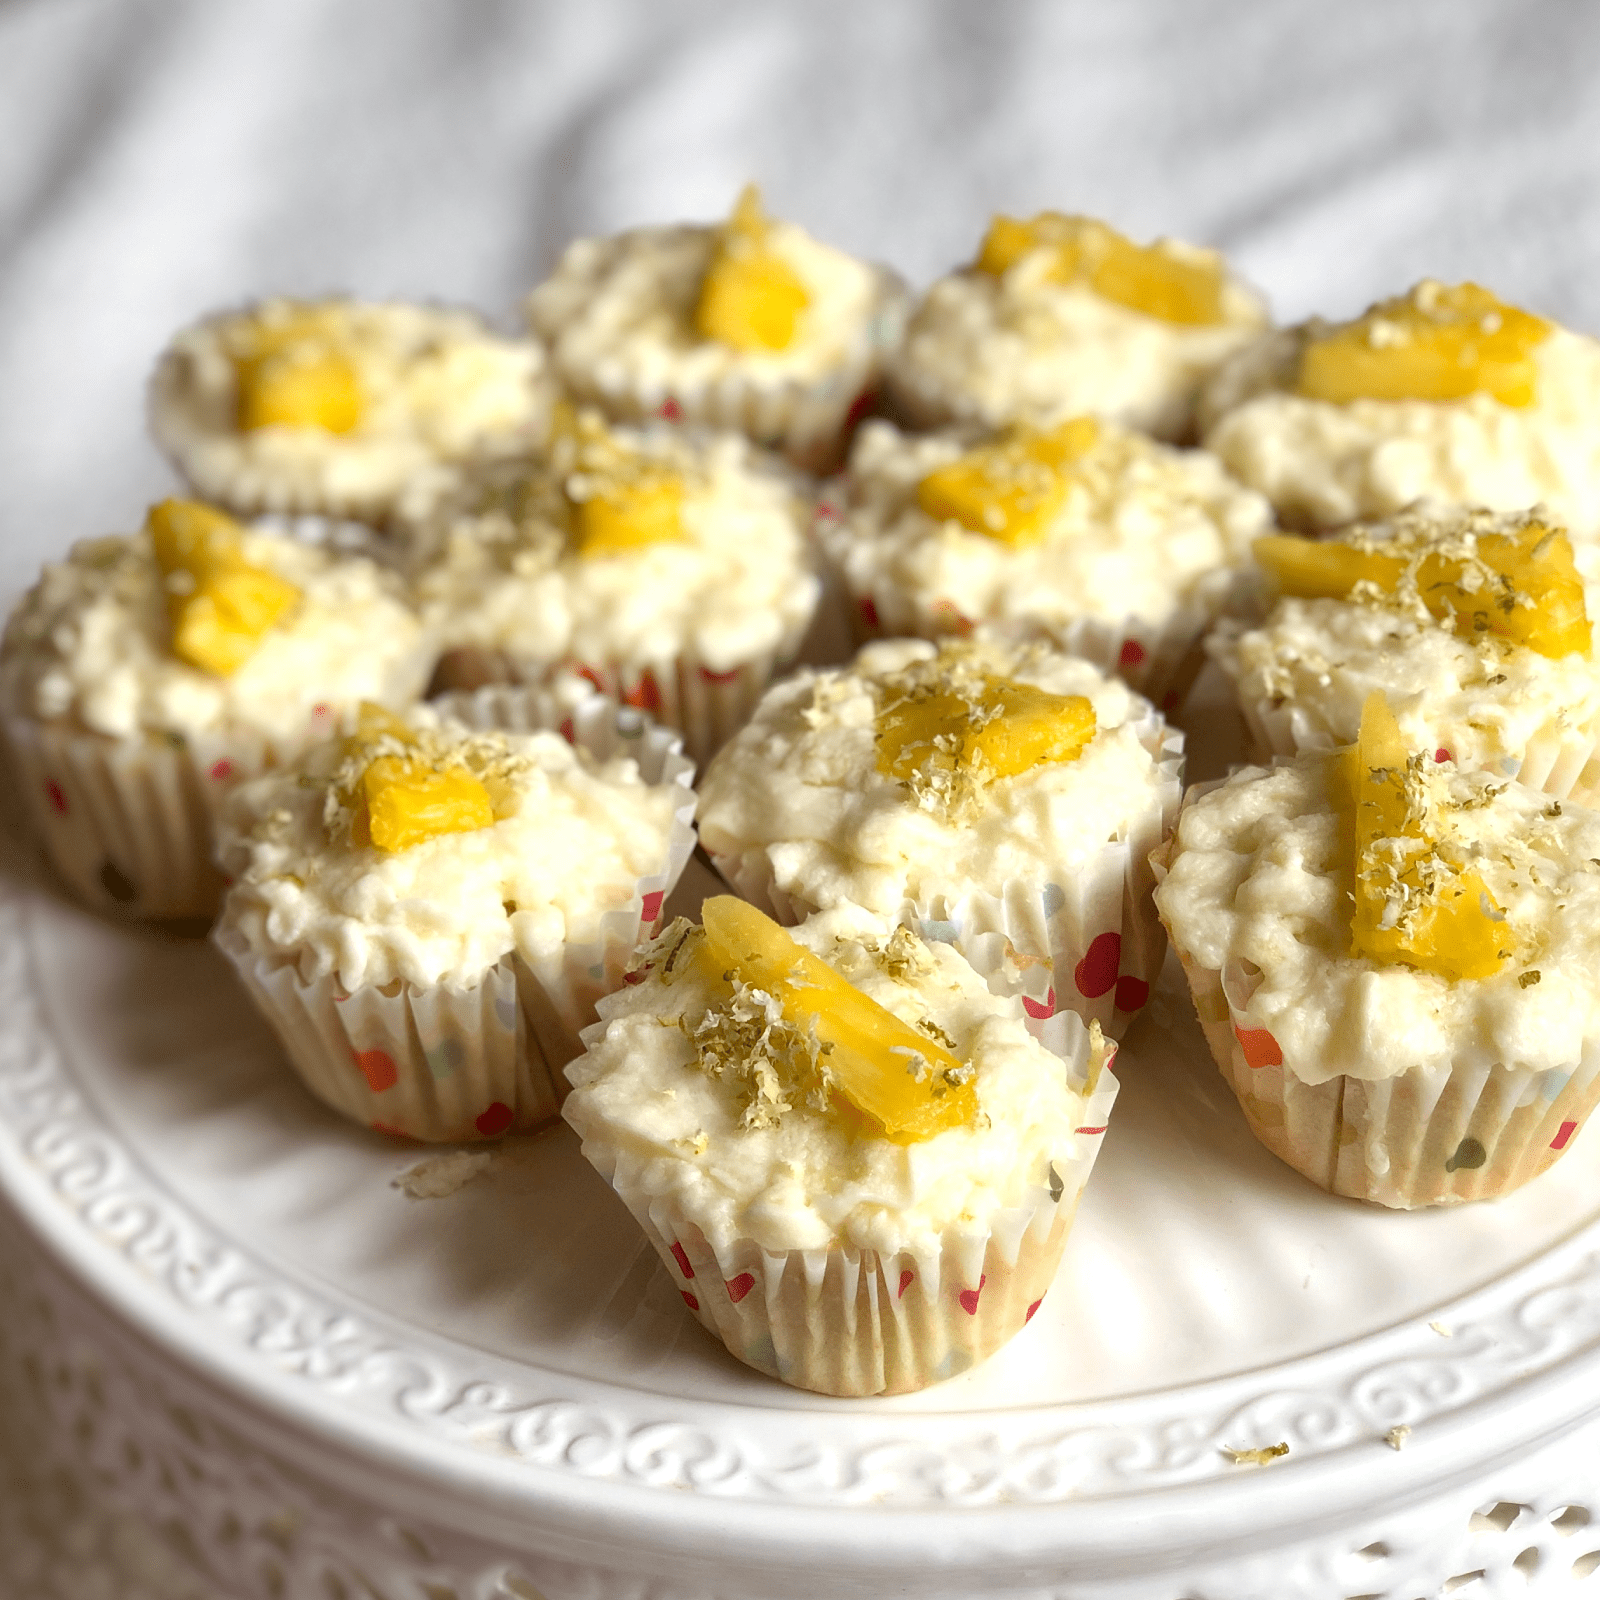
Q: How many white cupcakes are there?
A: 12